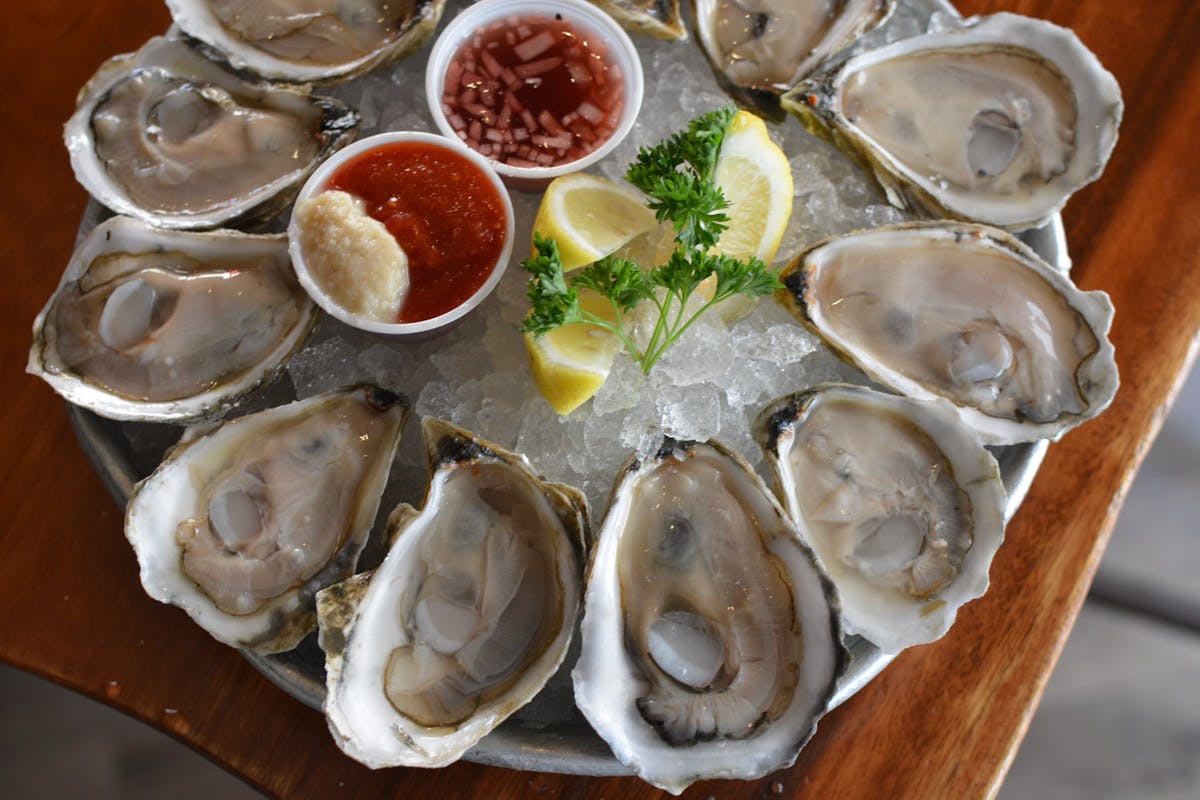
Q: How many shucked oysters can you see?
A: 11